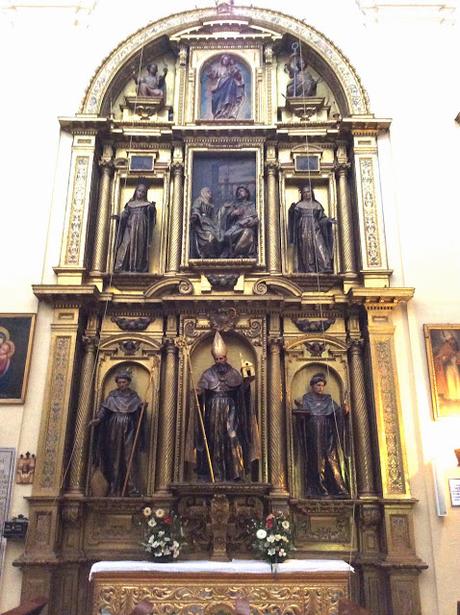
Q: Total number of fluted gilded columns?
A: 8